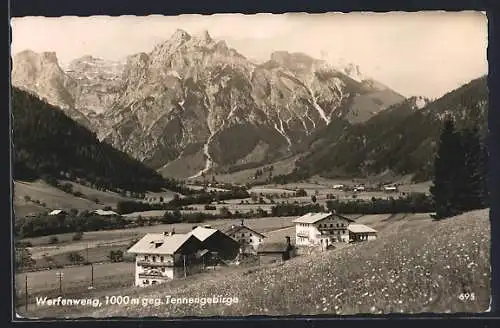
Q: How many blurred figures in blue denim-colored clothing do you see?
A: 0